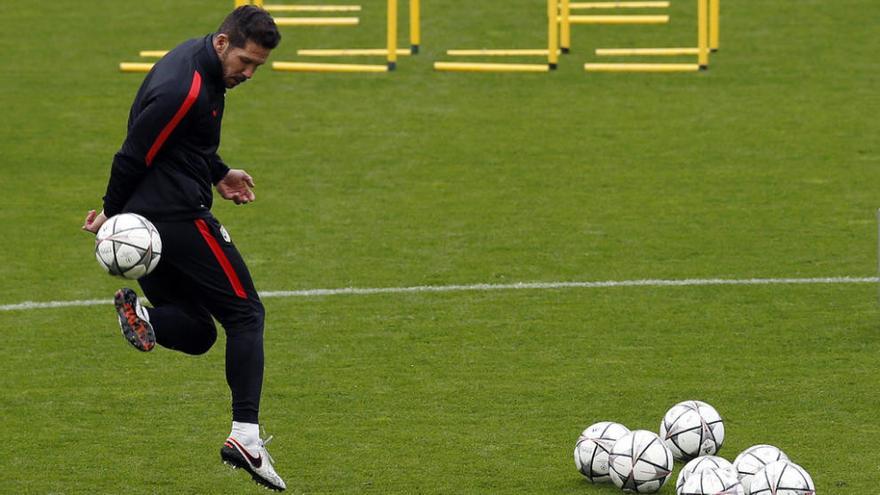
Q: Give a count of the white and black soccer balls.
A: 8